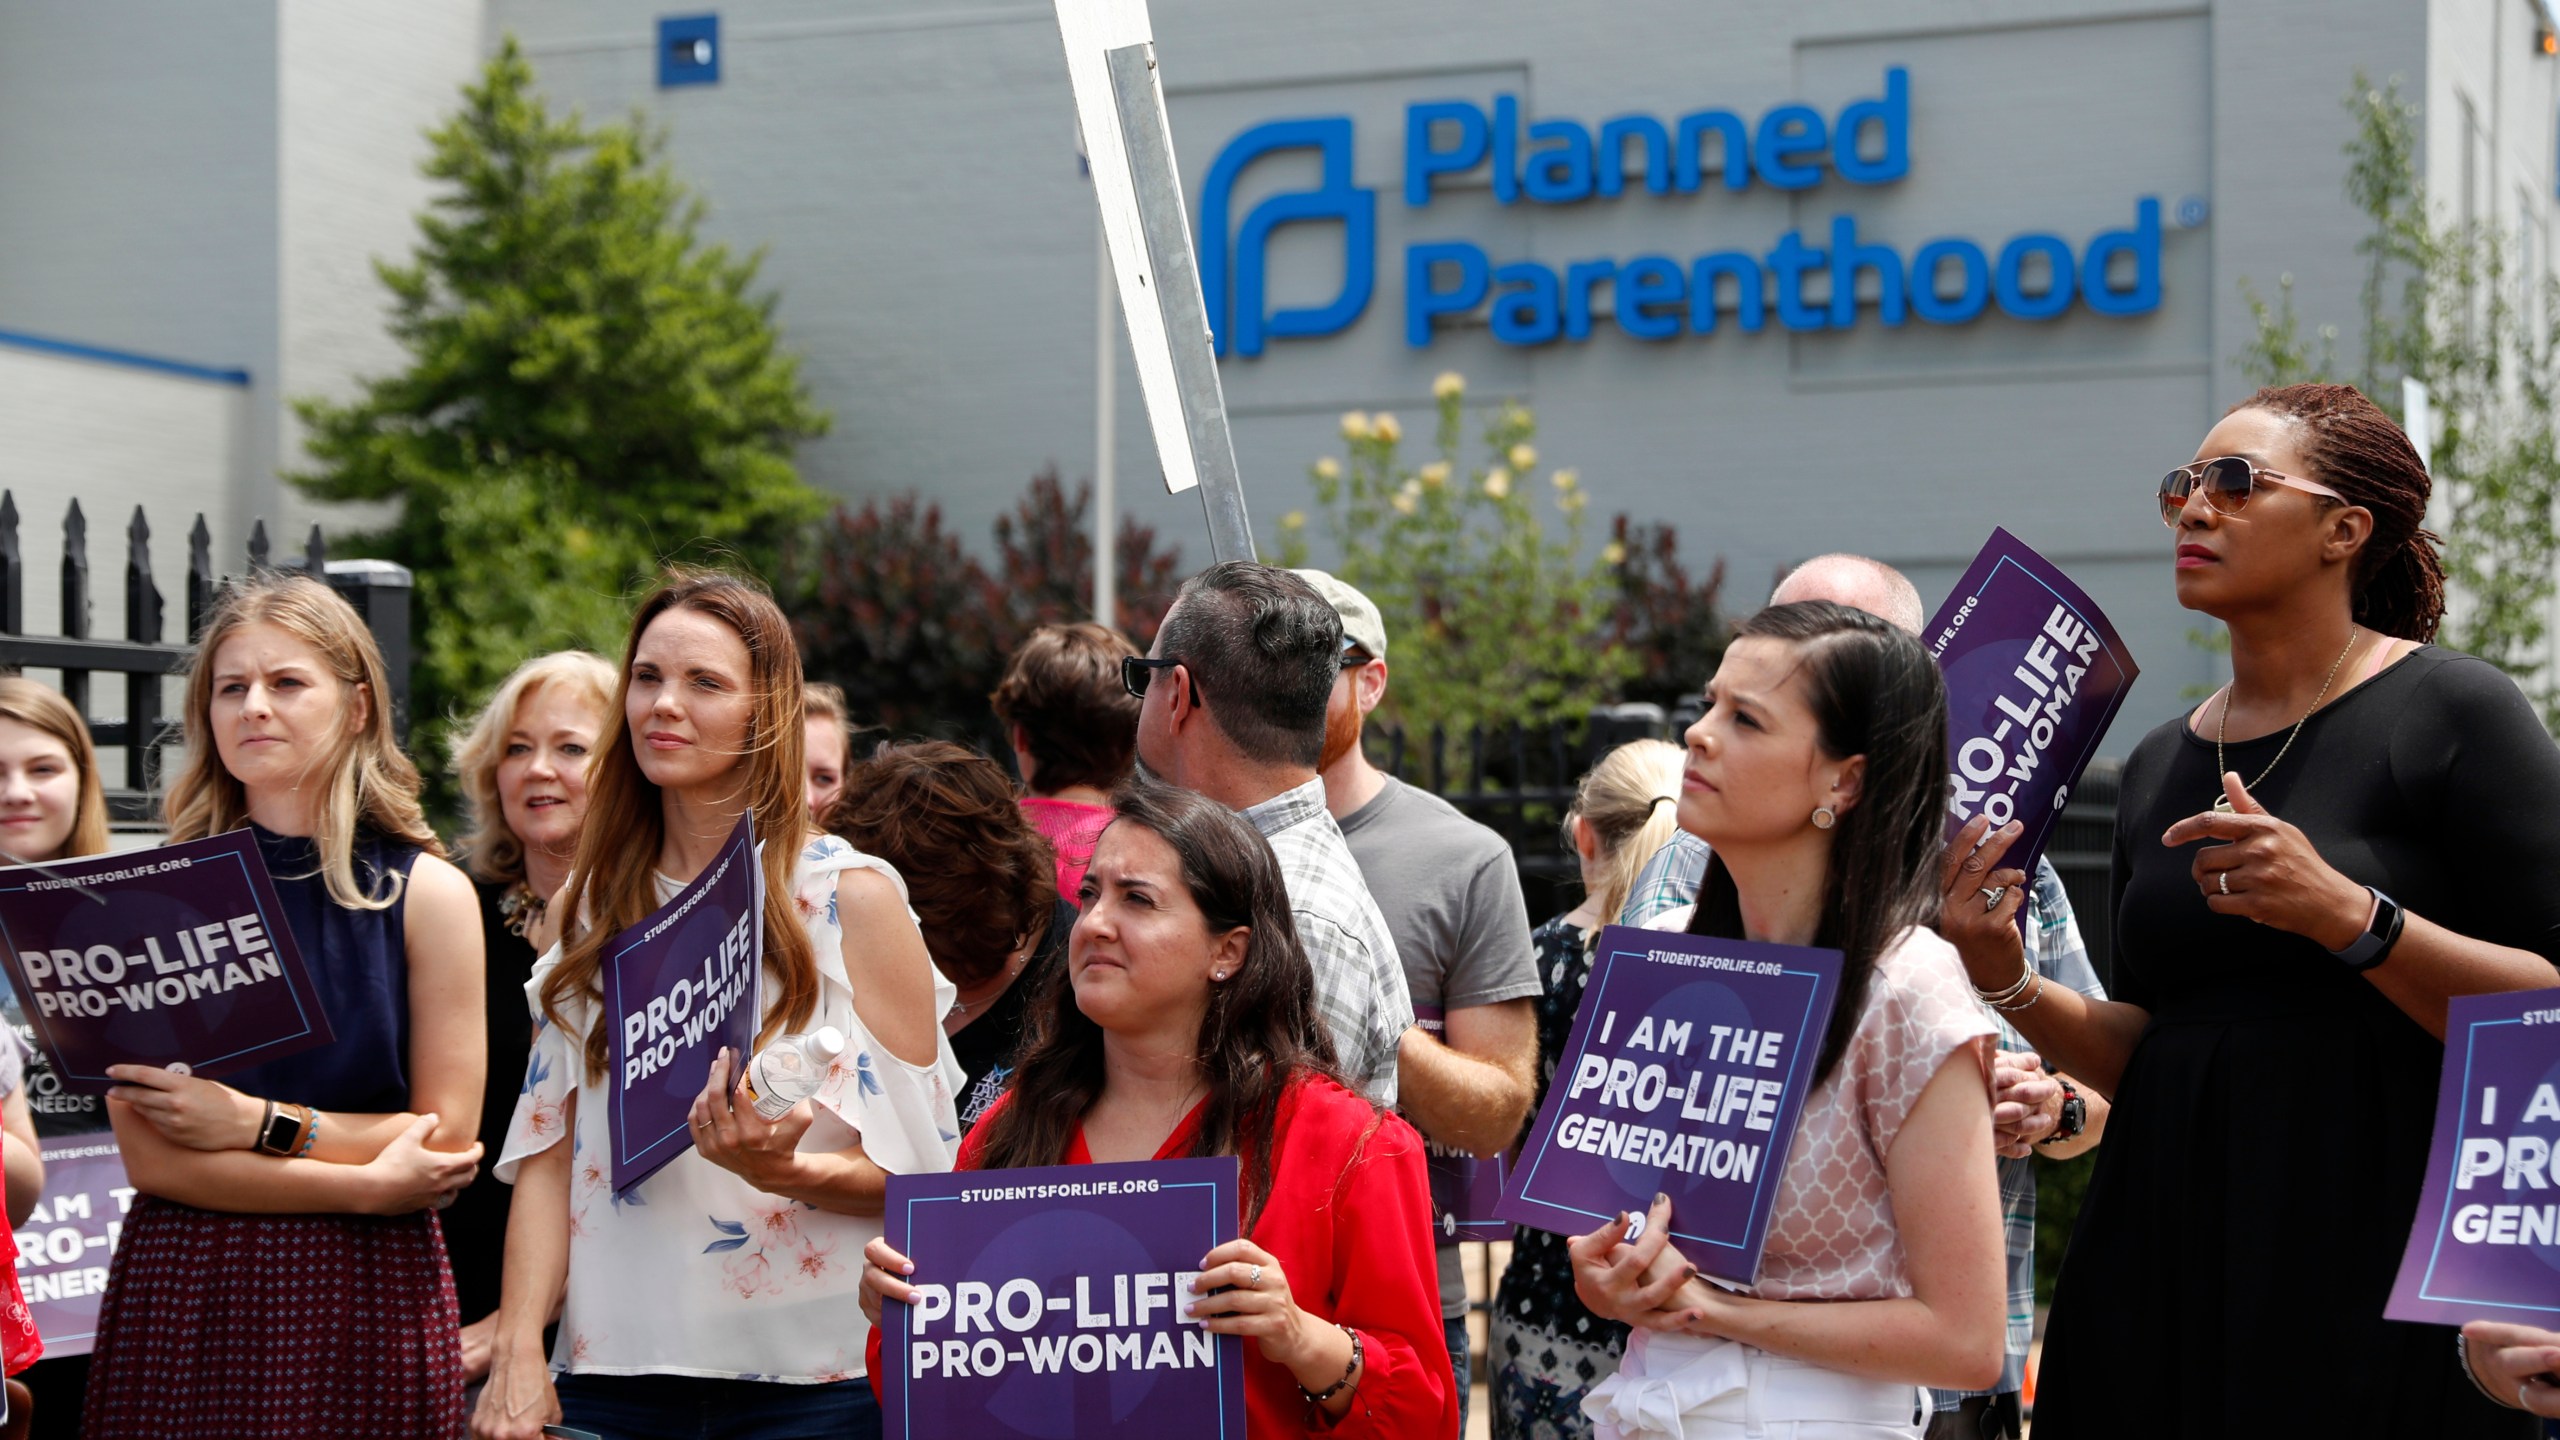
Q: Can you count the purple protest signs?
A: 8